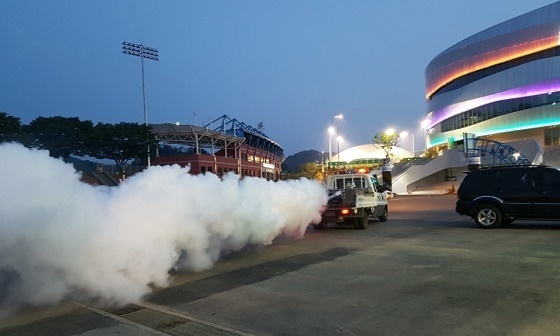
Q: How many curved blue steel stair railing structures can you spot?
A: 1